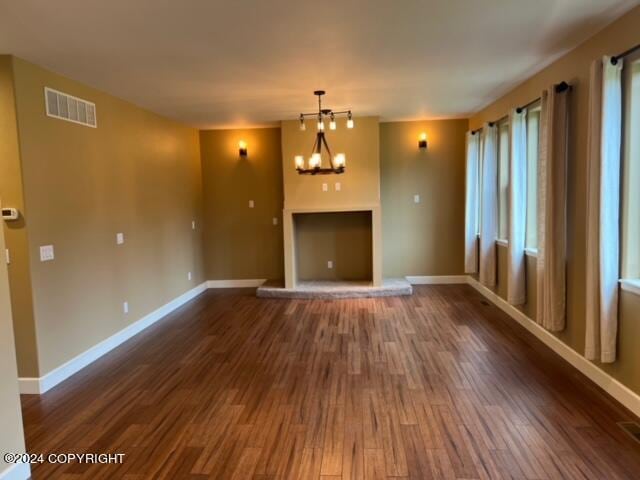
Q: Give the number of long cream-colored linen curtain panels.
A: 5